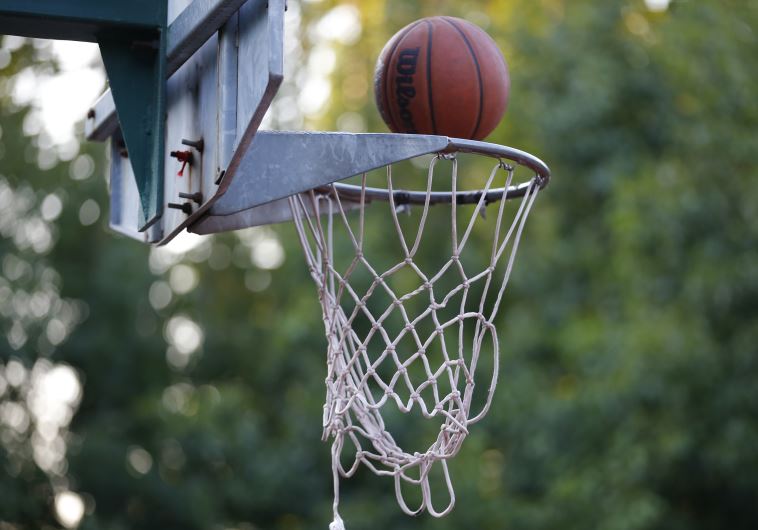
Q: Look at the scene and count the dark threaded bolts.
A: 4